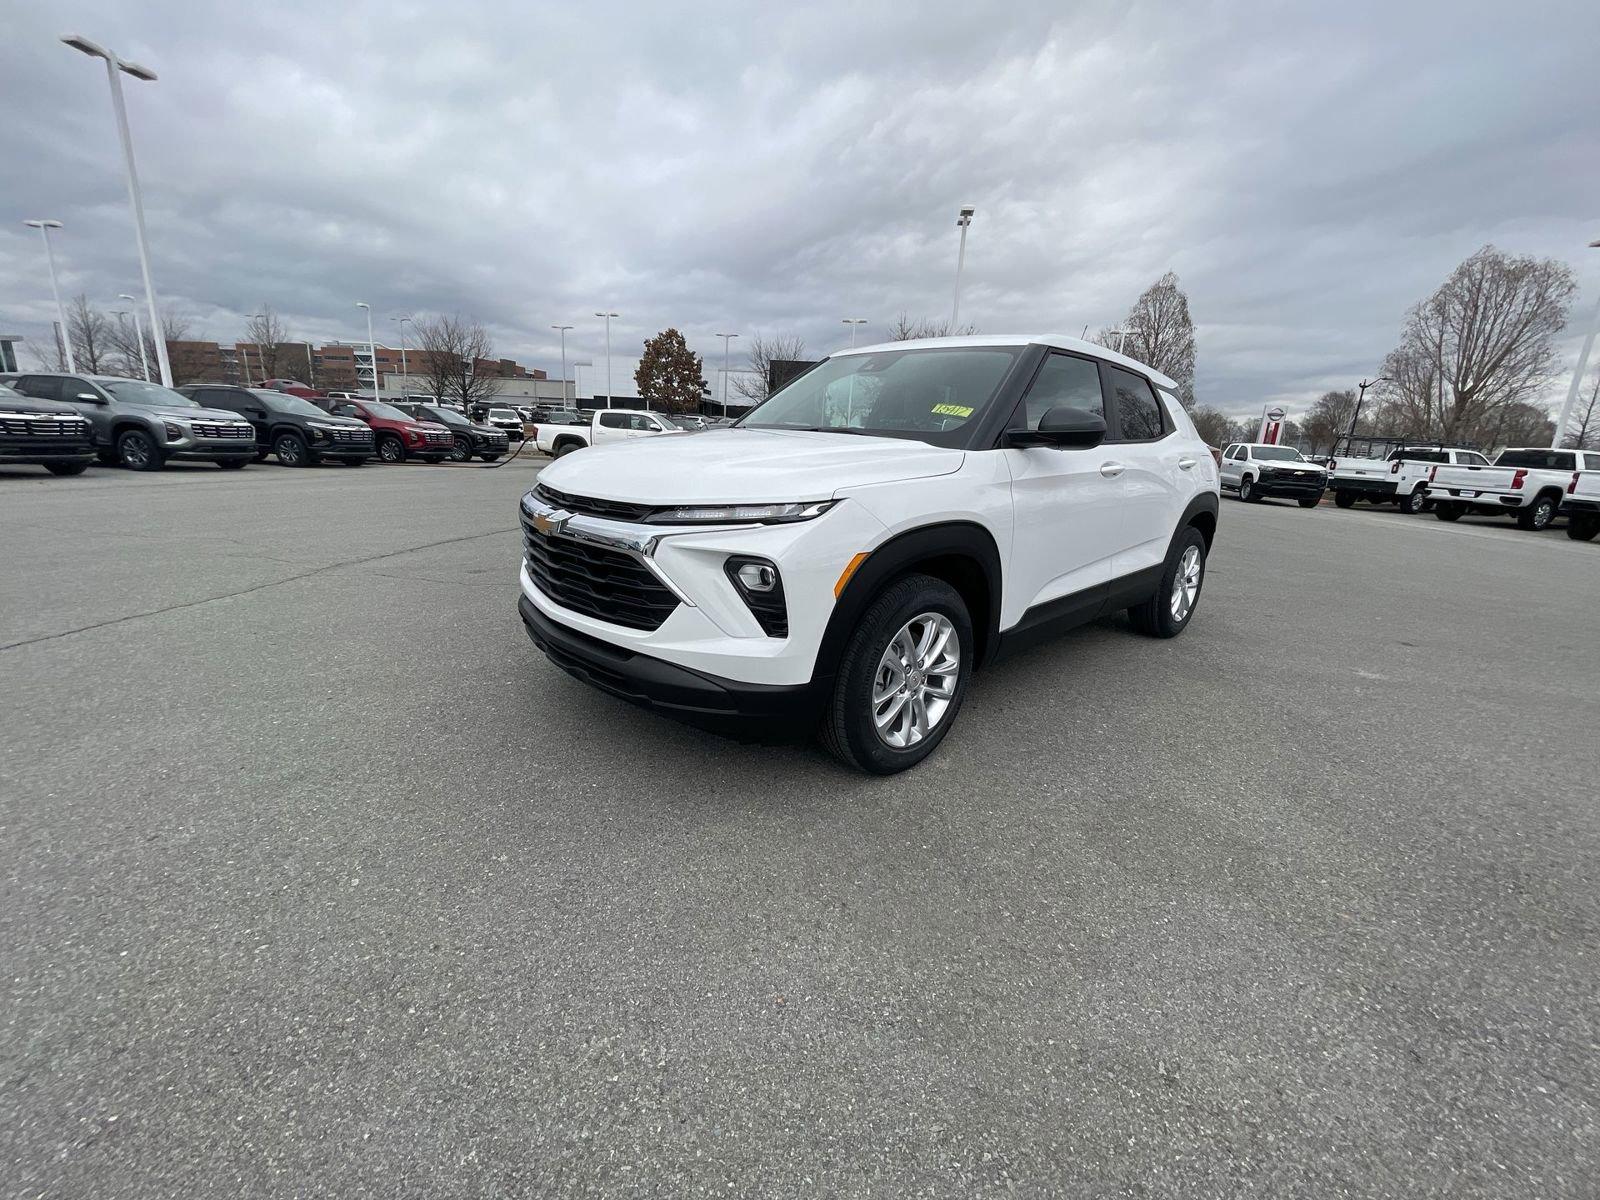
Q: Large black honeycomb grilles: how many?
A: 1